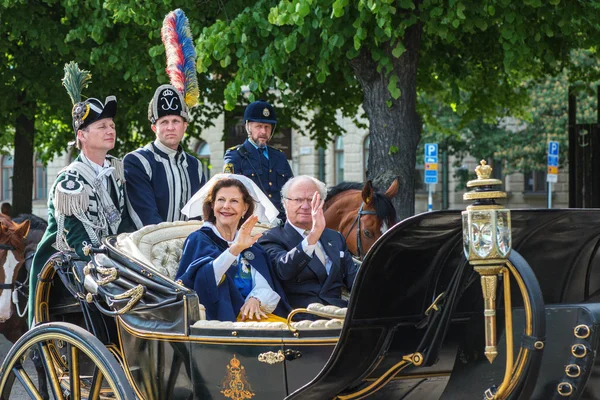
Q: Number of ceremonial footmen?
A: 2